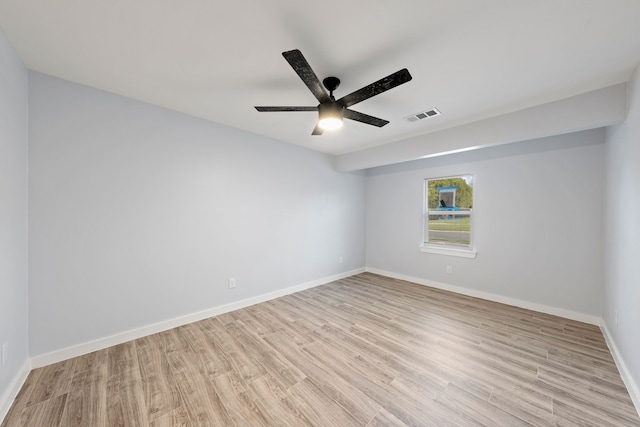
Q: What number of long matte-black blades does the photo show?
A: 5